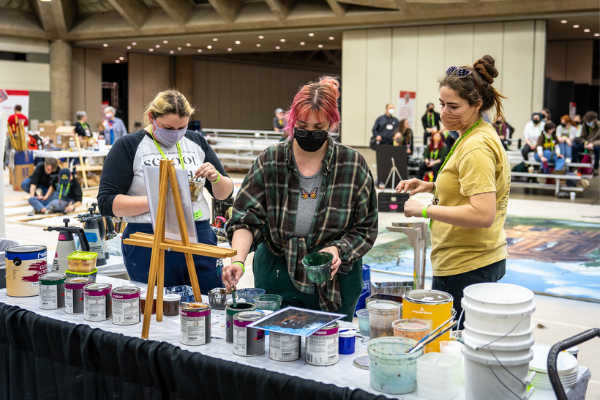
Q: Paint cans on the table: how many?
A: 11